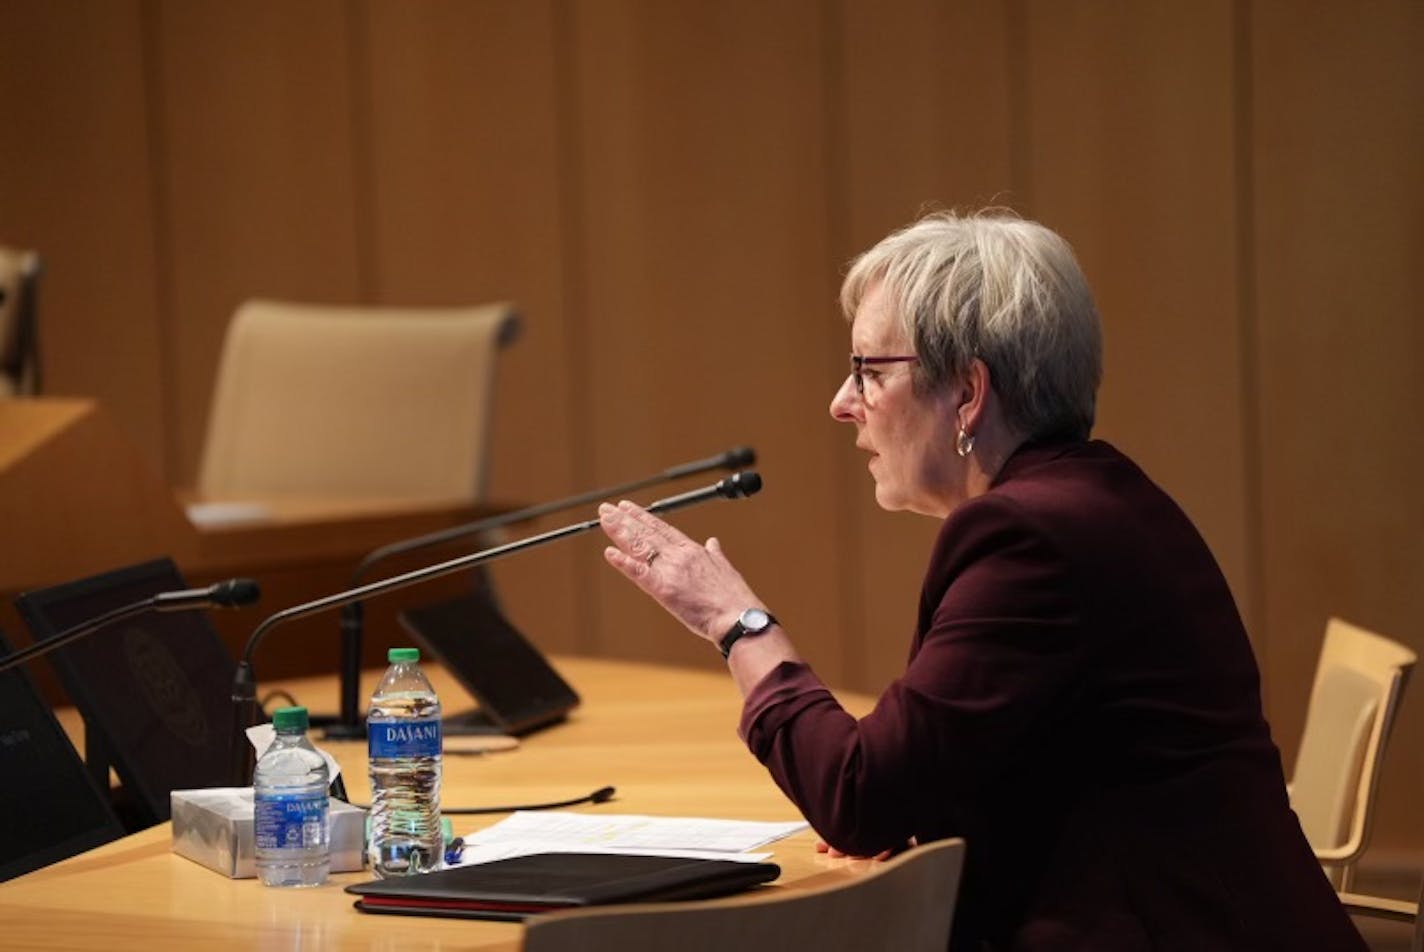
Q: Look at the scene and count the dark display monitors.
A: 3